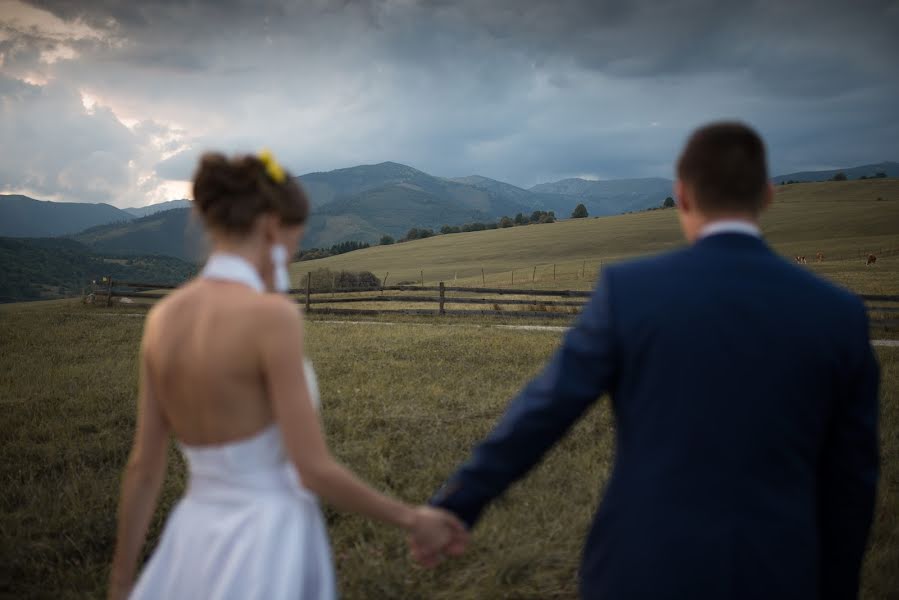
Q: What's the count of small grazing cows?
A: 3